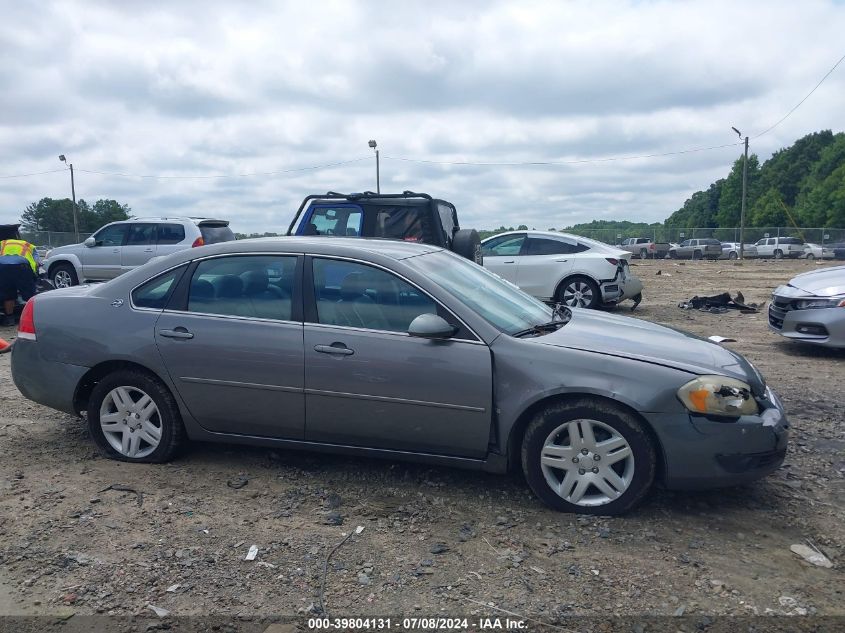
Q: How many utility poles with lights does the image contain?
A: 3